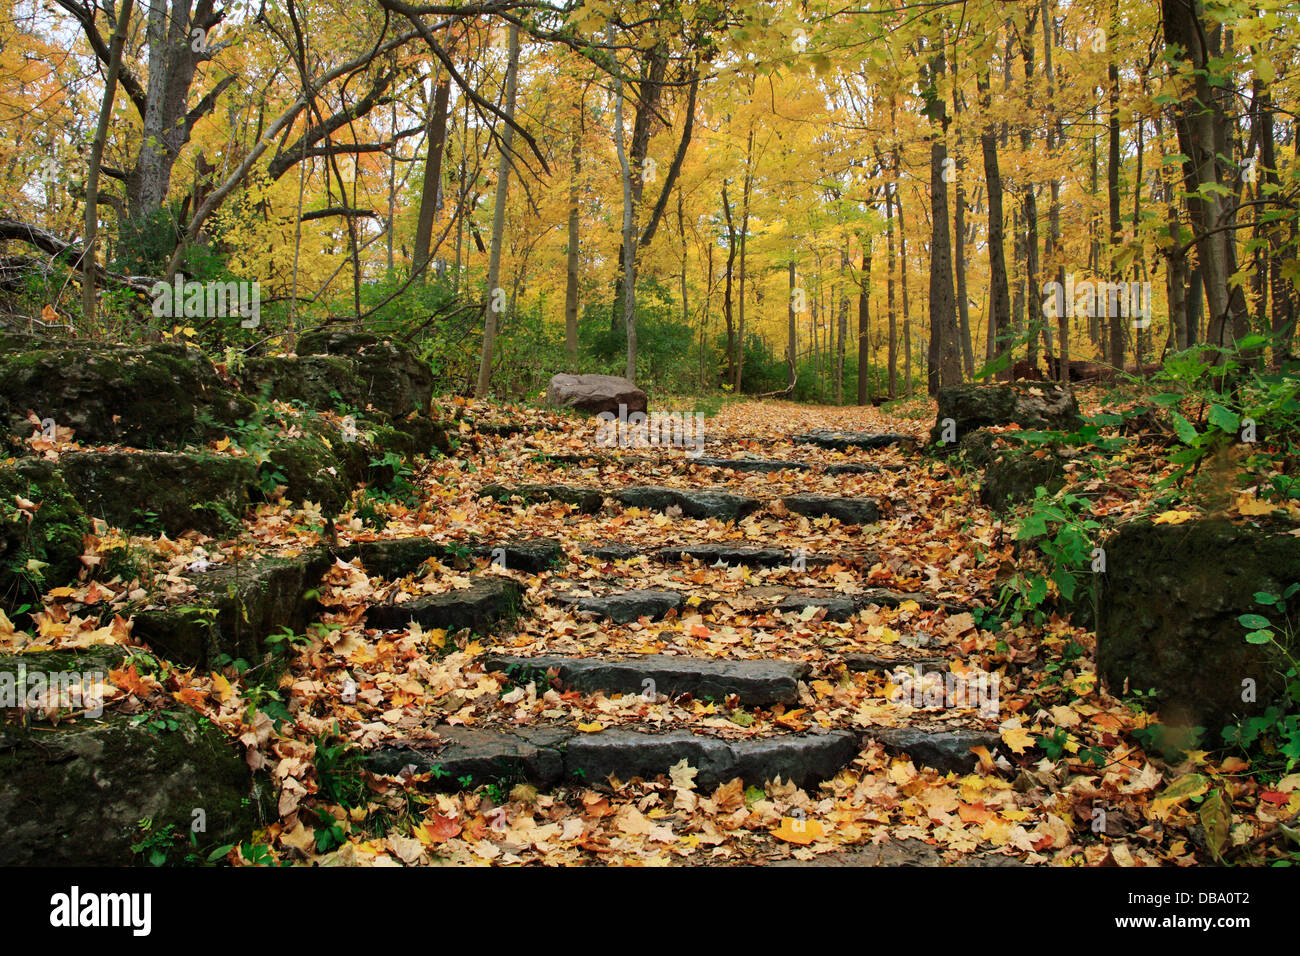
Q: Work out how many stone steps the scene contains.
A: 7